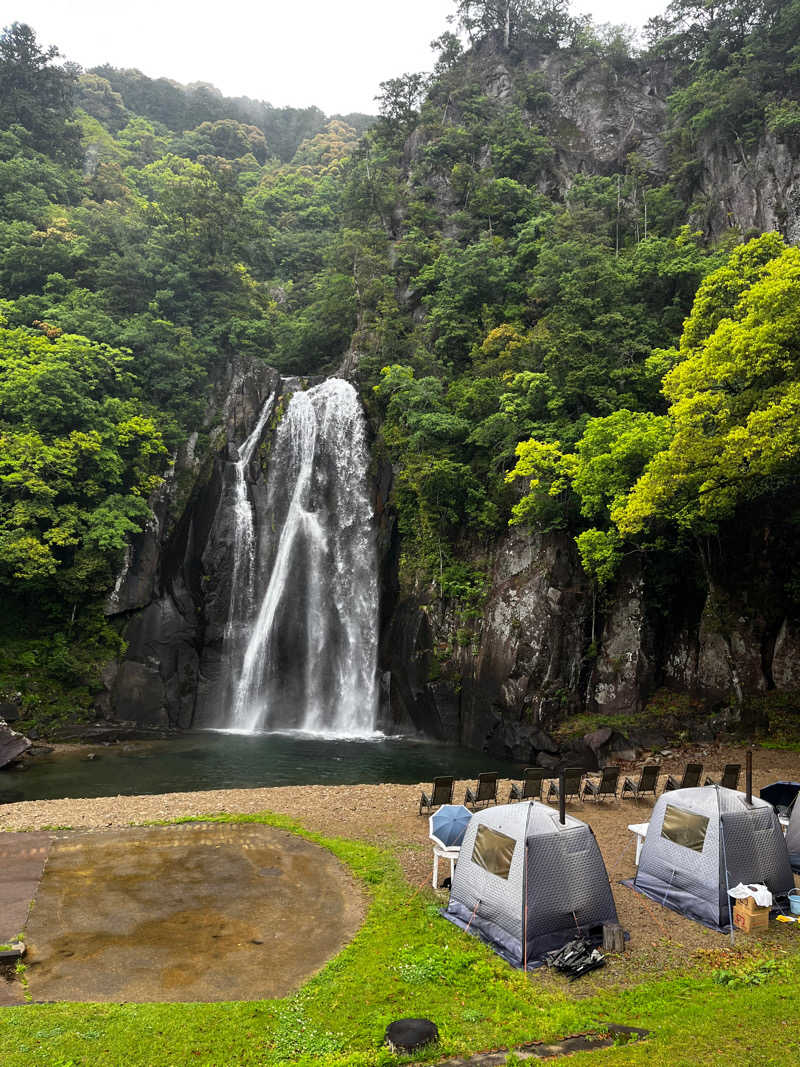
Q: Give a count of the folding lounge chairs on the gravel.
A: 8